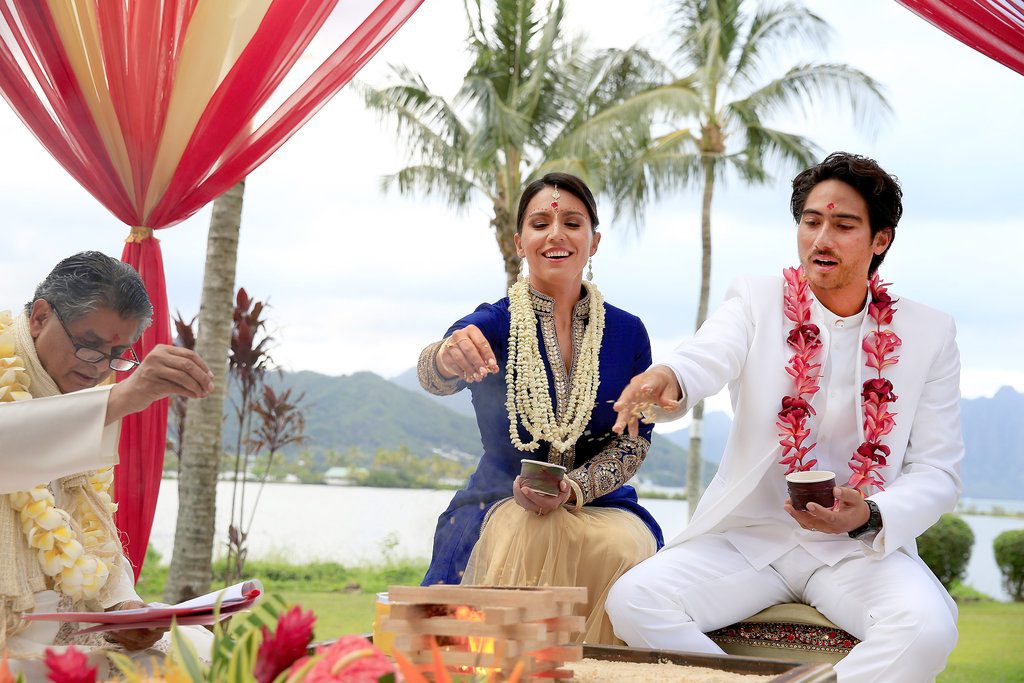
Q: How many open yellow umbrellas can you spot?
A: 0